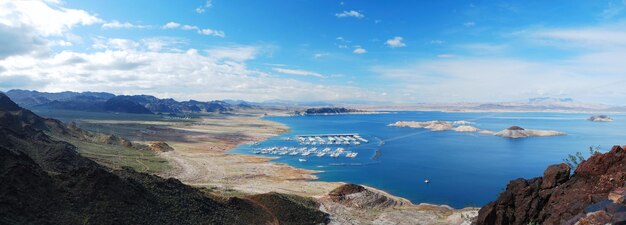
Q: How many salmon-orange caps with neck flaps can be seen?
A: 0